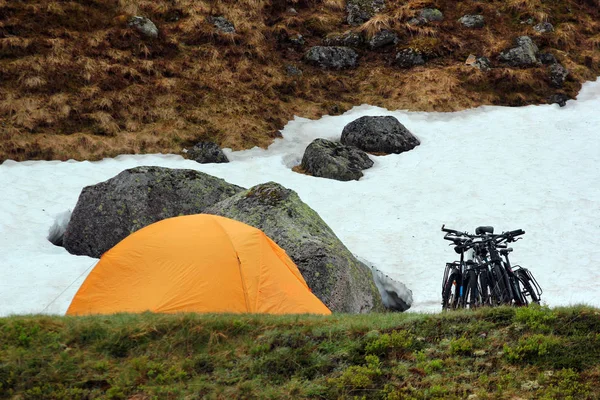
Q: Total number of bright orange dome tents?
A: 1